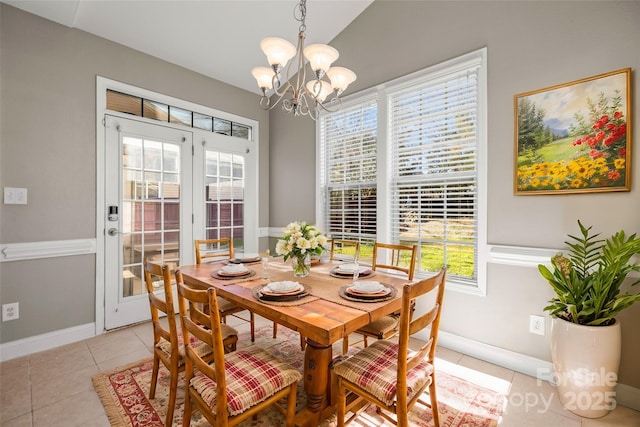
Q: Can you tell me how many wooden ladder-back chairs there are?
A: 6